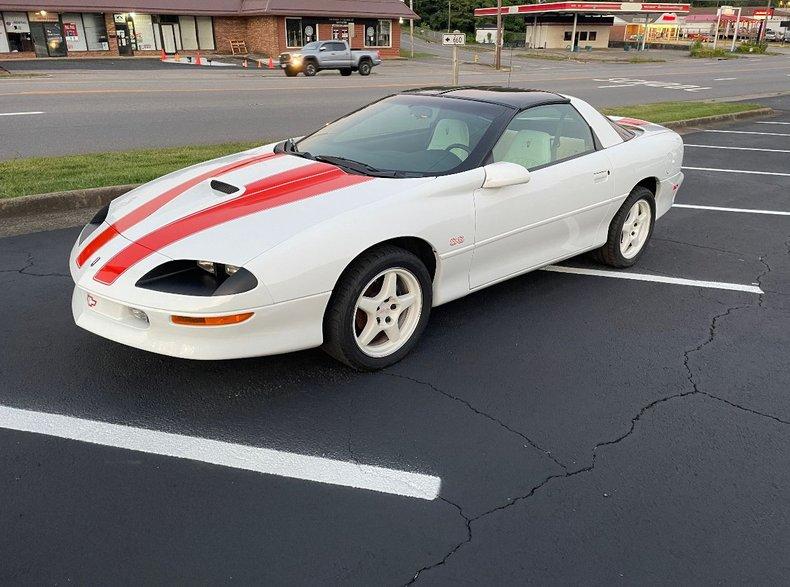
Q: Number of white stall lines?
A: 7